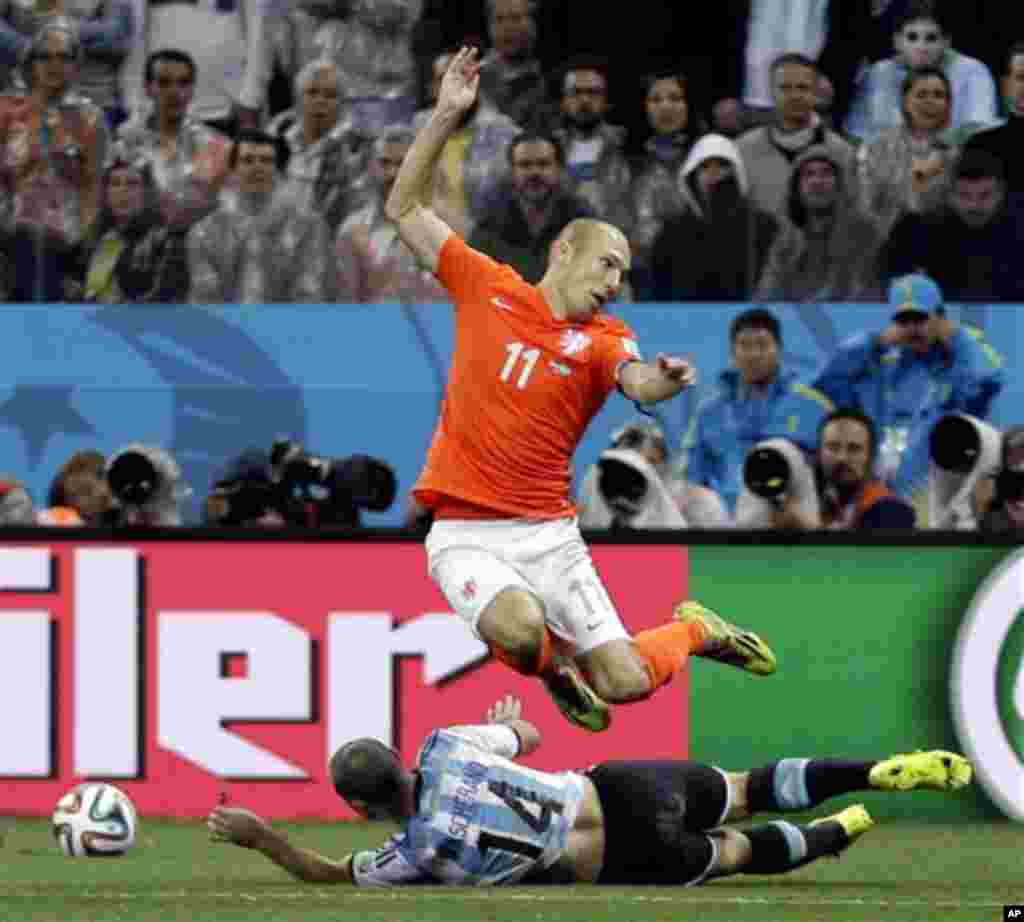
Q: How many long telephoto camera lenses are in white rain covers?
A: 4